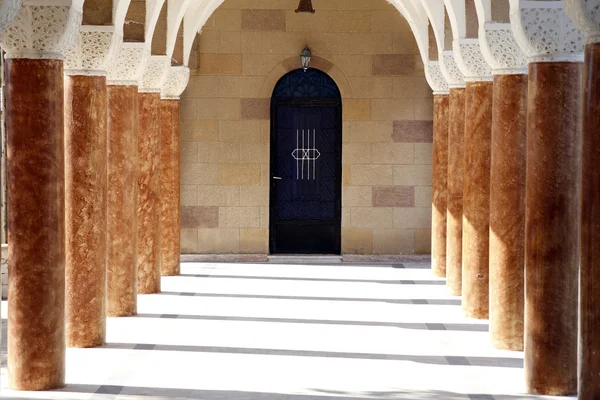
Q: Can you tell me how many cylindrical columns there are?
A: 11